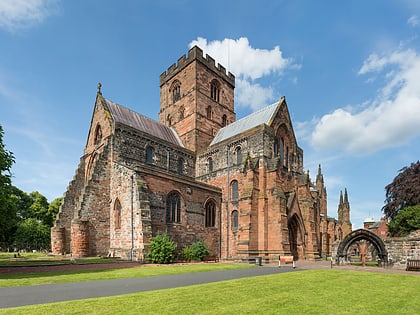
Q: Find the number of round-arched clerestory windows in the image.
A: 4